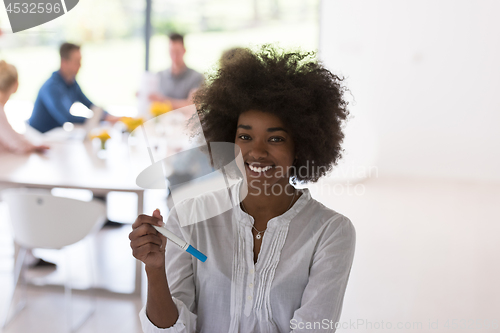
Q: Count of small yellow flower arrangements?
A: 3